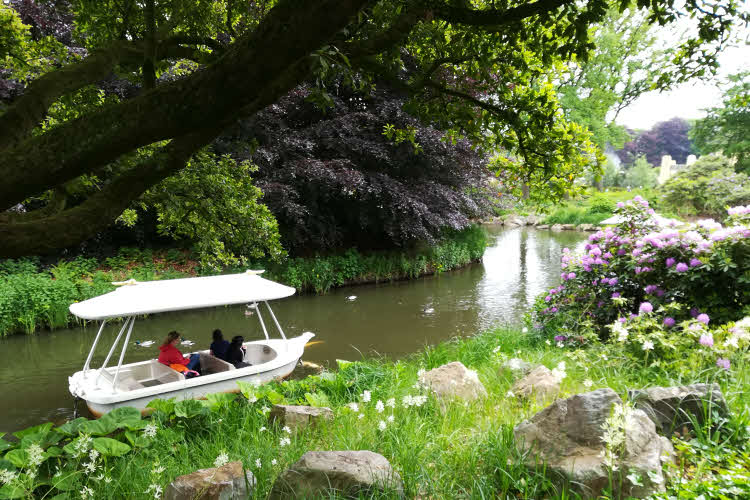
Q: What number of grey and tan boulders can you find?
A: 7